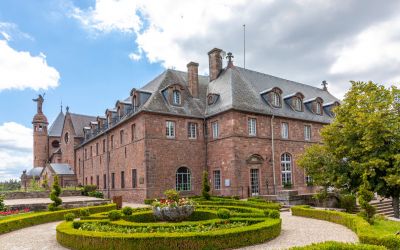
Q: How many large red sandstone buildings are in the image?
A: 1